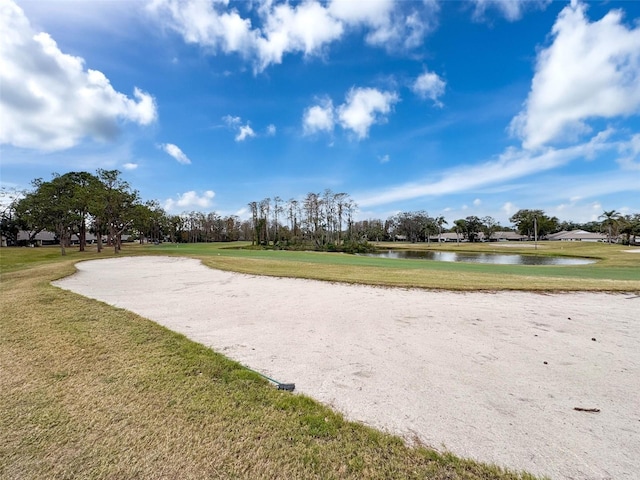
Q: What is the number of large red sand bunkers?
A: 0